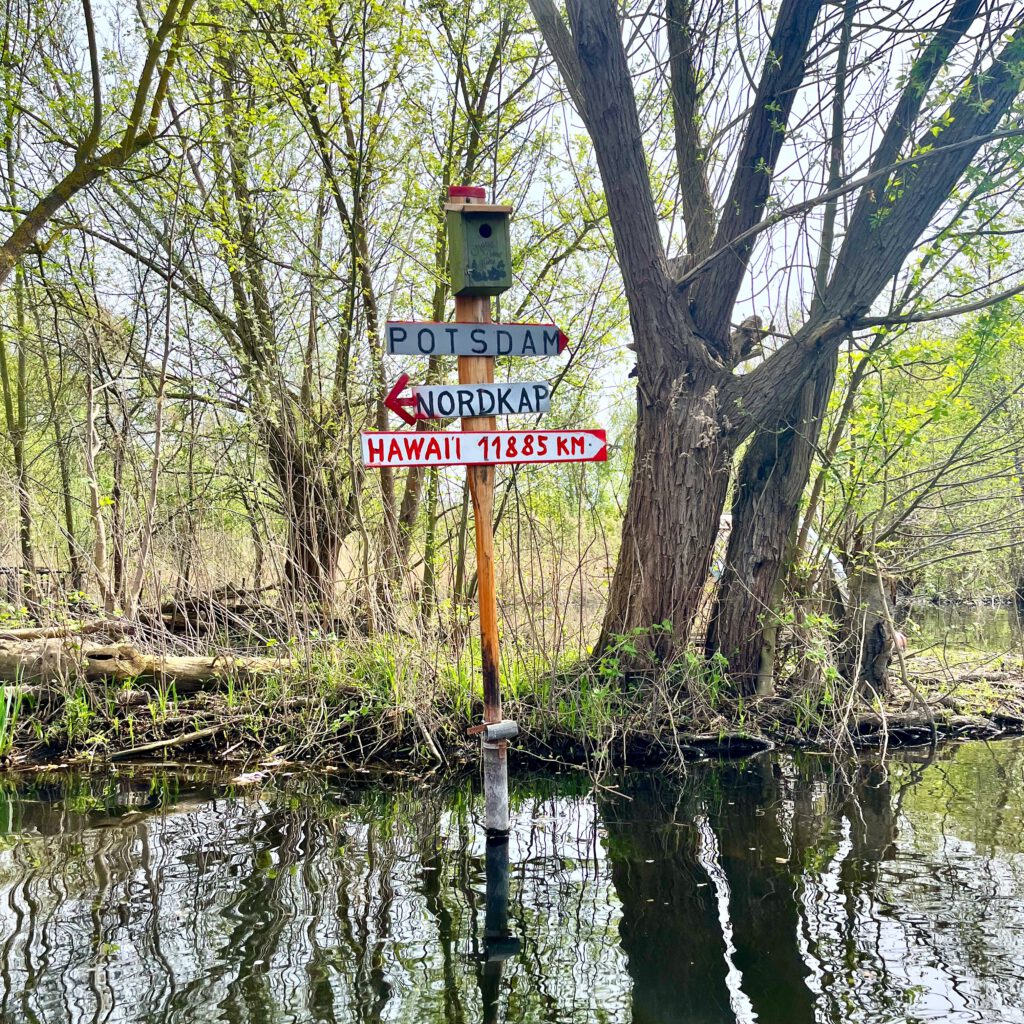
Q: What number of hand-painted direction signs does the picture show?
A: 3